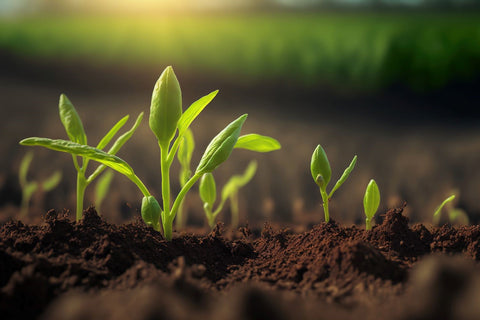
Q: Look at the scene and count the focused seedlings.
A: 4